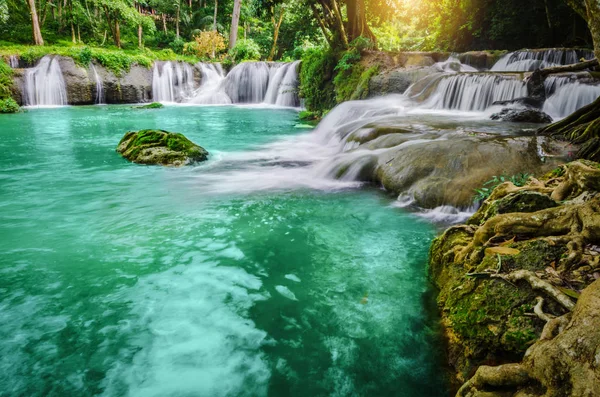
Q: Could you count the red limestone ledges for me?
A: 0